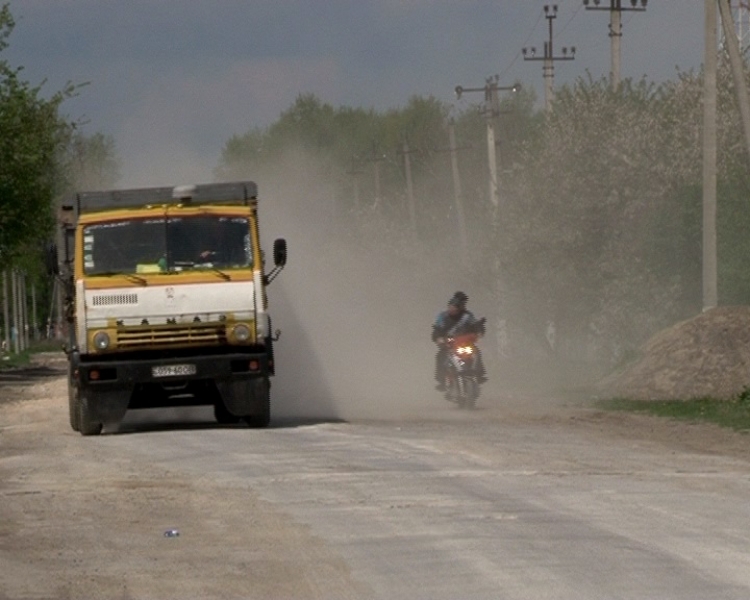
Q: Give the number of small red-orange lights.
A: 2